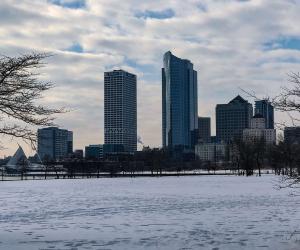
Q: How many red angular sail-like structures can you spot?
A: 0